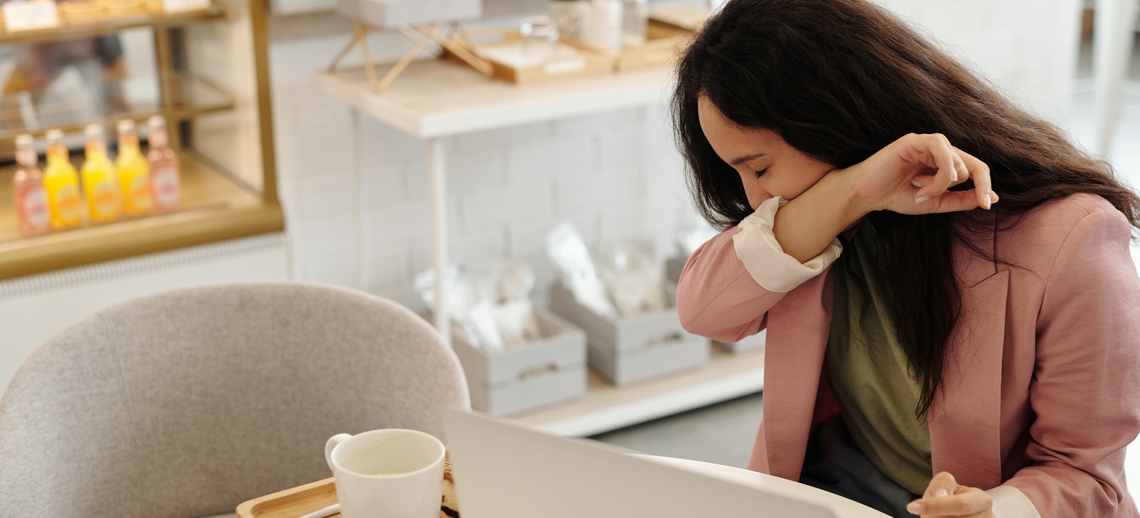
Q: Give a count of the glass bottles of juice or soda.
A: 5